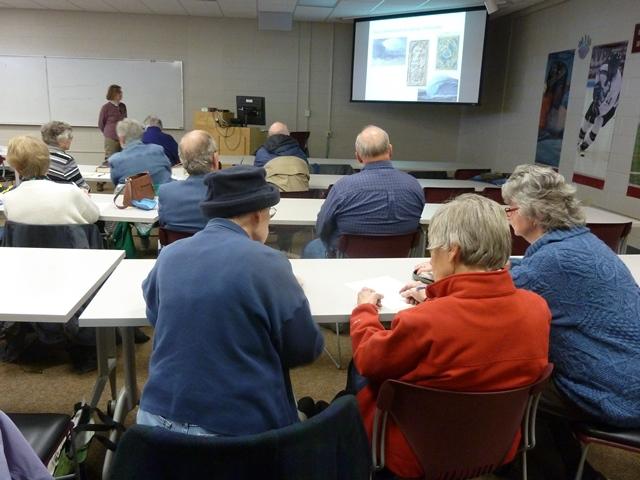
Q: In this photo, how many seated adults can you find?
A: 10